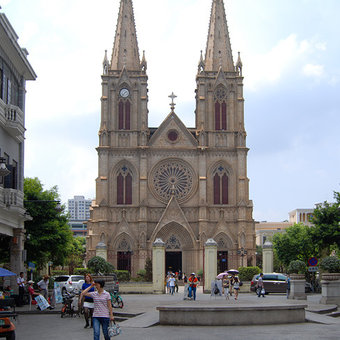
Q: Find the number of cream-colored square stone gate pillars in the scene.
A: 4